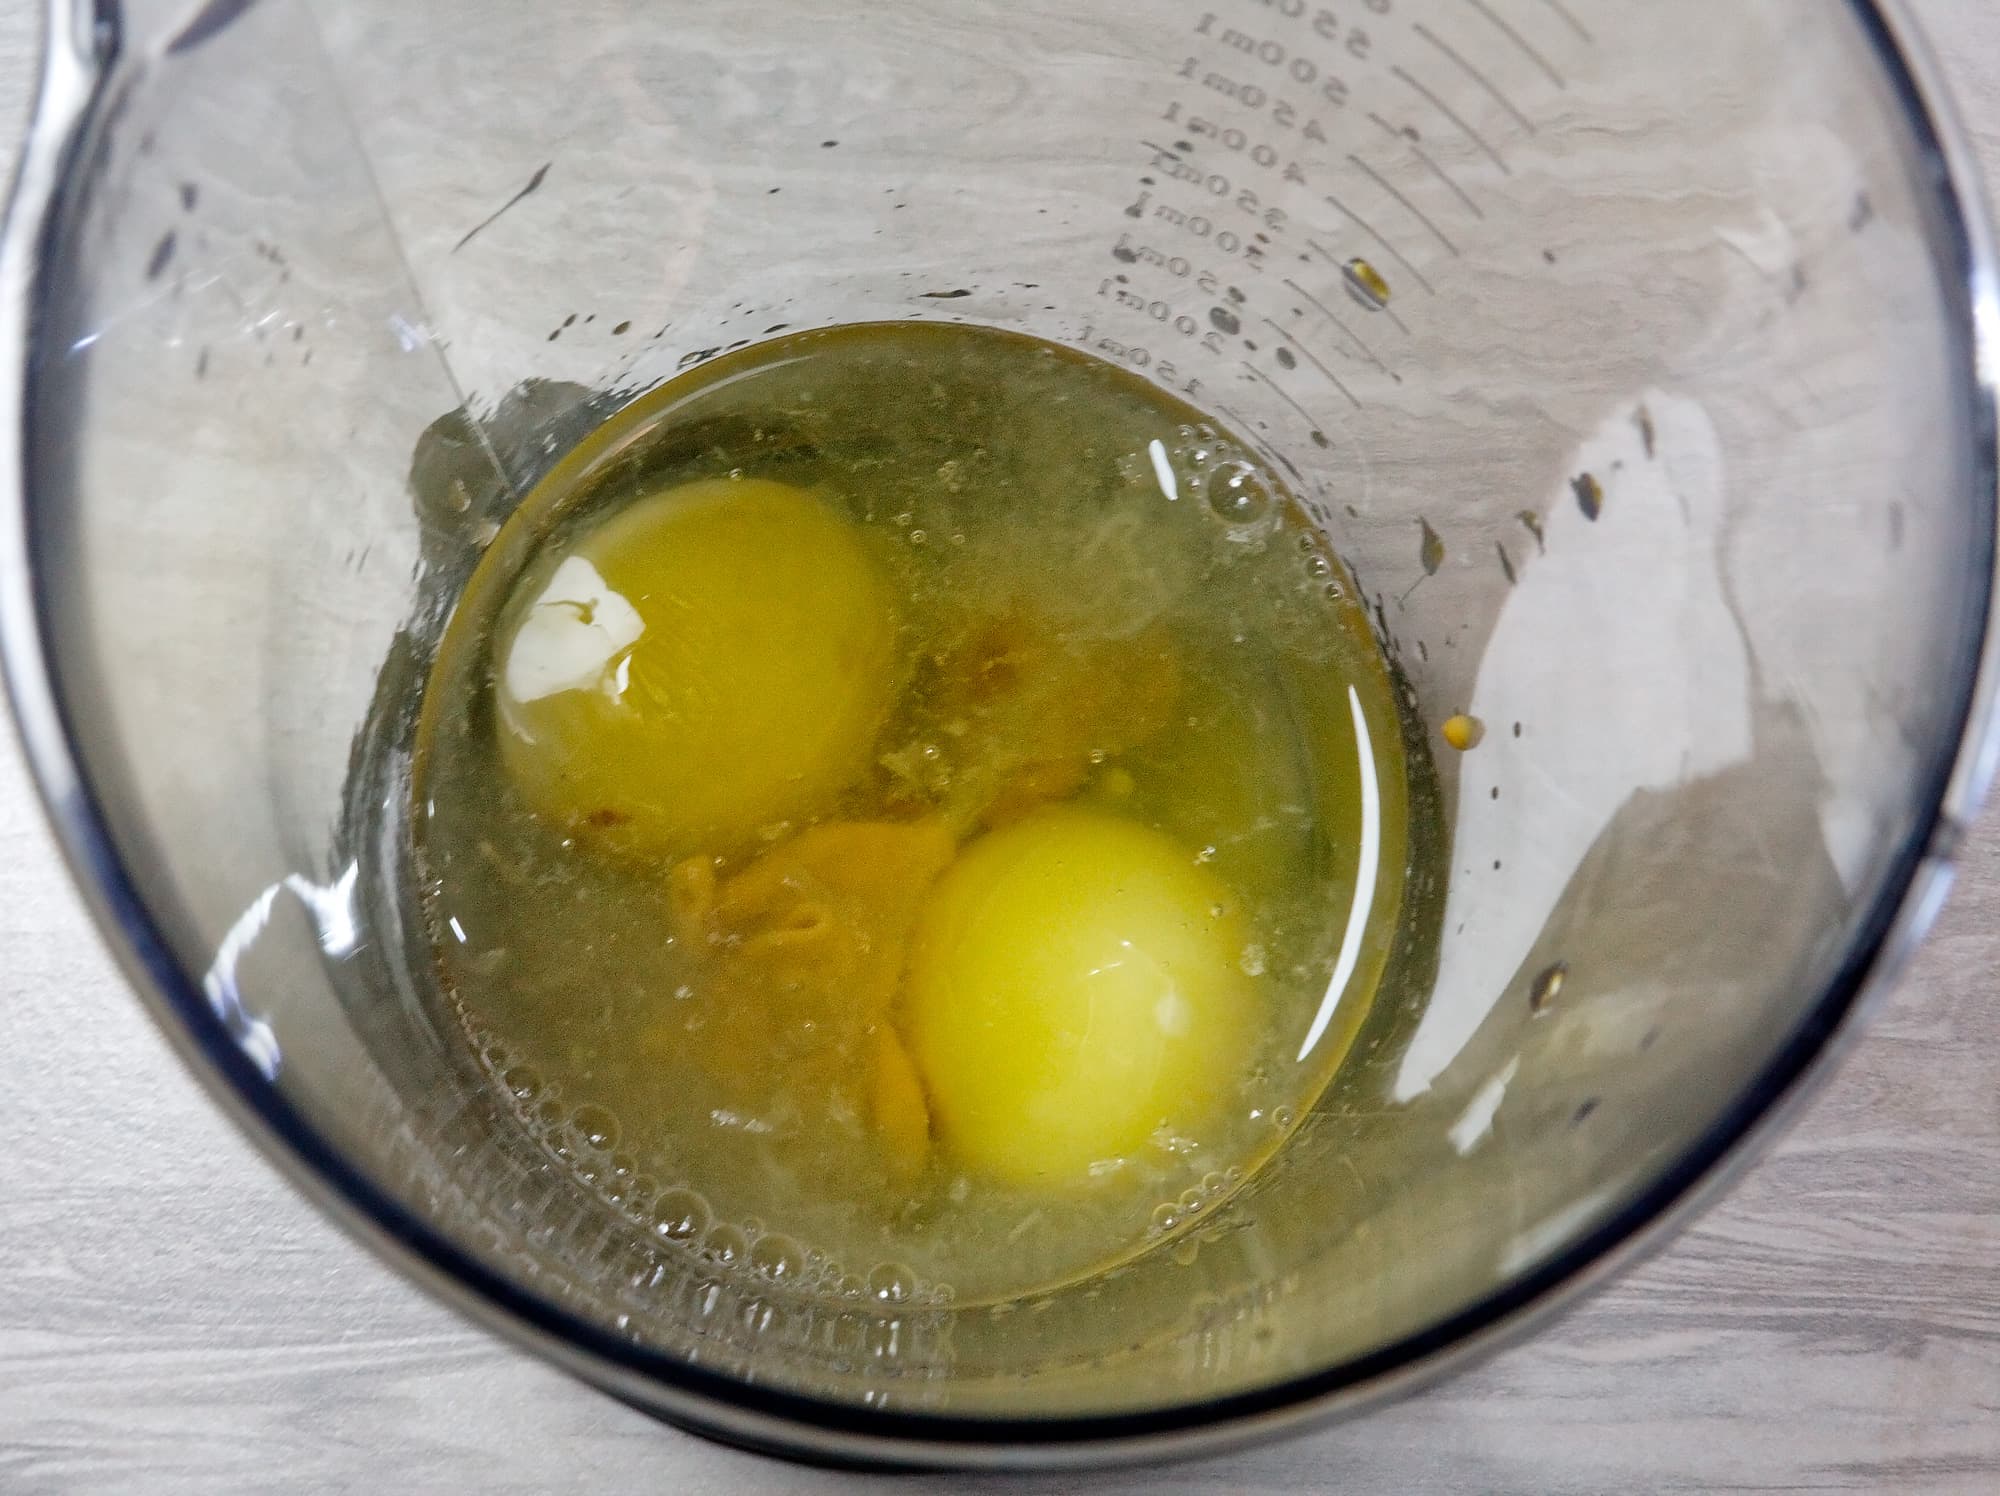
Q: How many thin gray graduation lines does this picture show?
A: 12